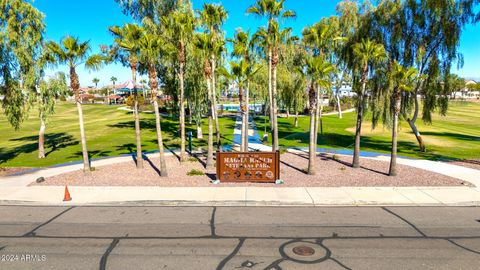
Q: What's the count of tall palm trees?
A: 14